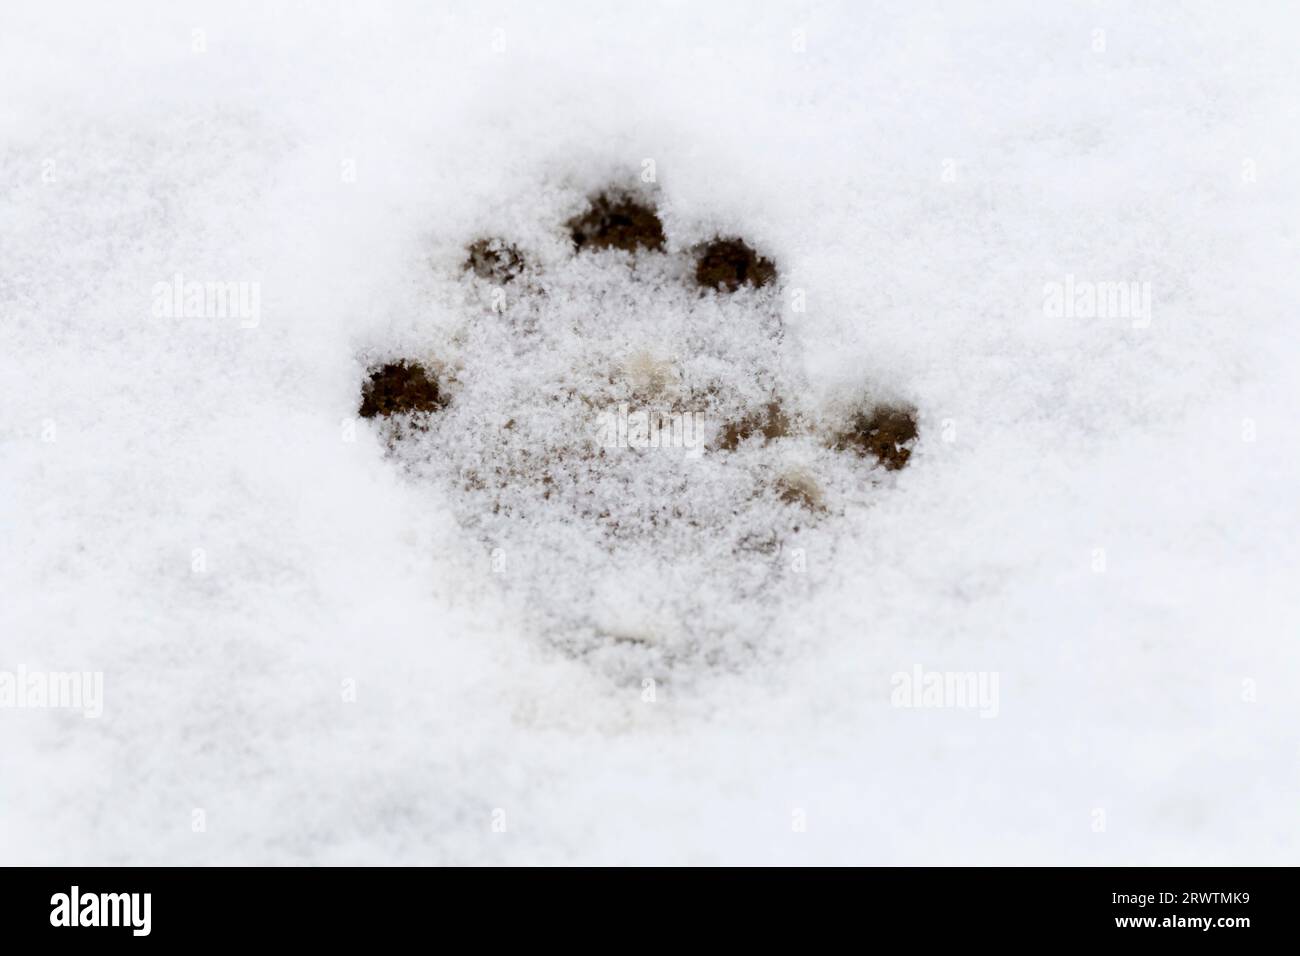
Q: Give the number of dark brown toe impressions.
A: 5